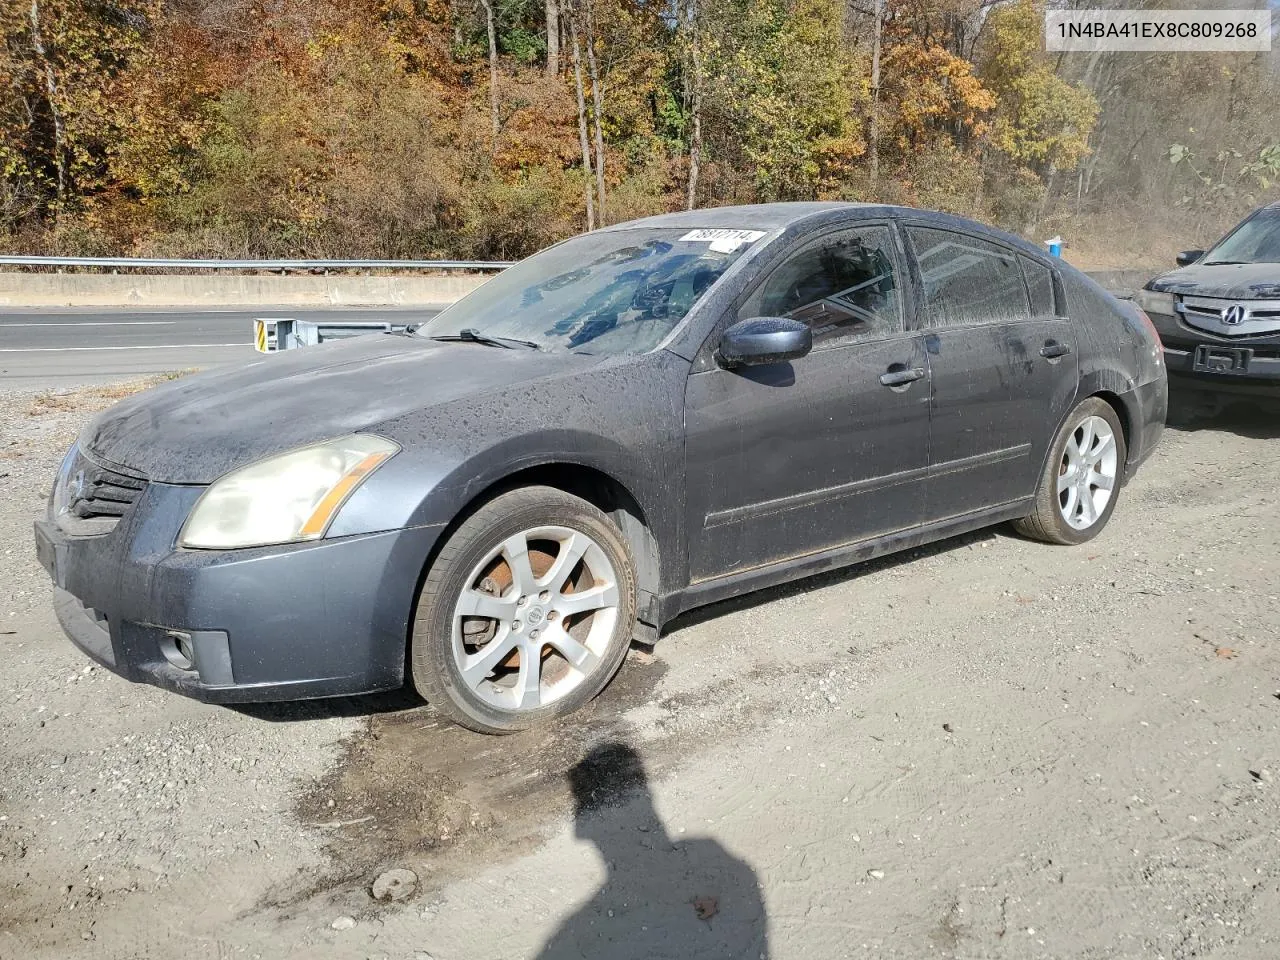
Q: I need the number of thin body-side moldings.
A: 2